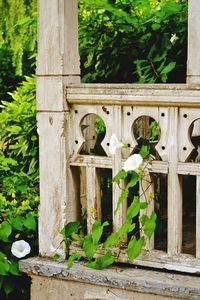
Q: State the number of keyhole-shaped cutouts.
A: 3